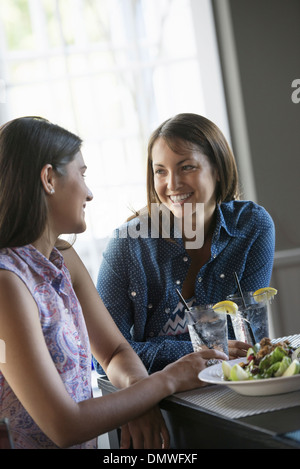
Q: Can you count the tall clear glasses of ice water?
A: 2